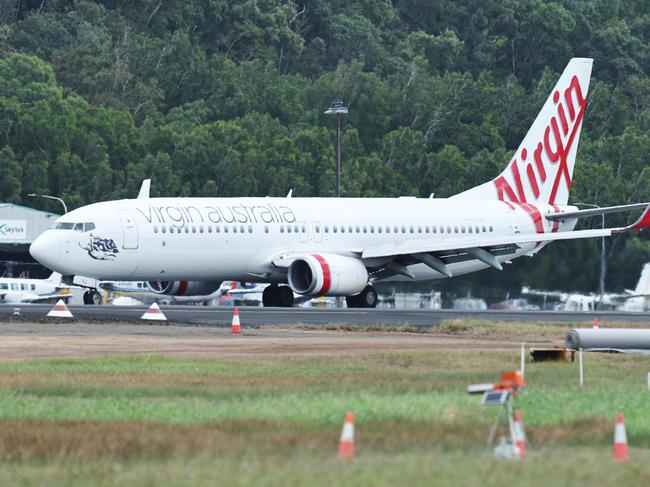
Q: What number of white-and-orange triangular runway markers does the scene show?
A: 2